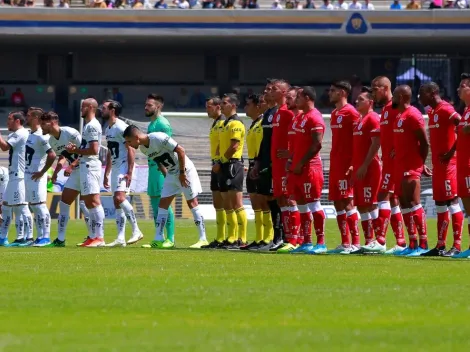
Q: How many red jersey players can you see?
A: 9